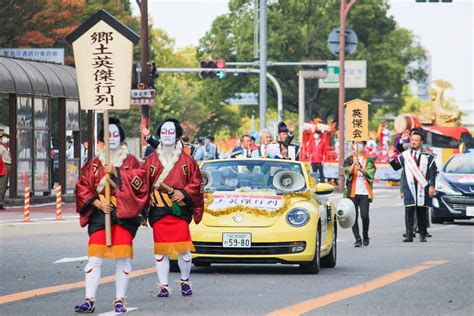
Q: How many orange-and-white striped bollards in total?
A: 2